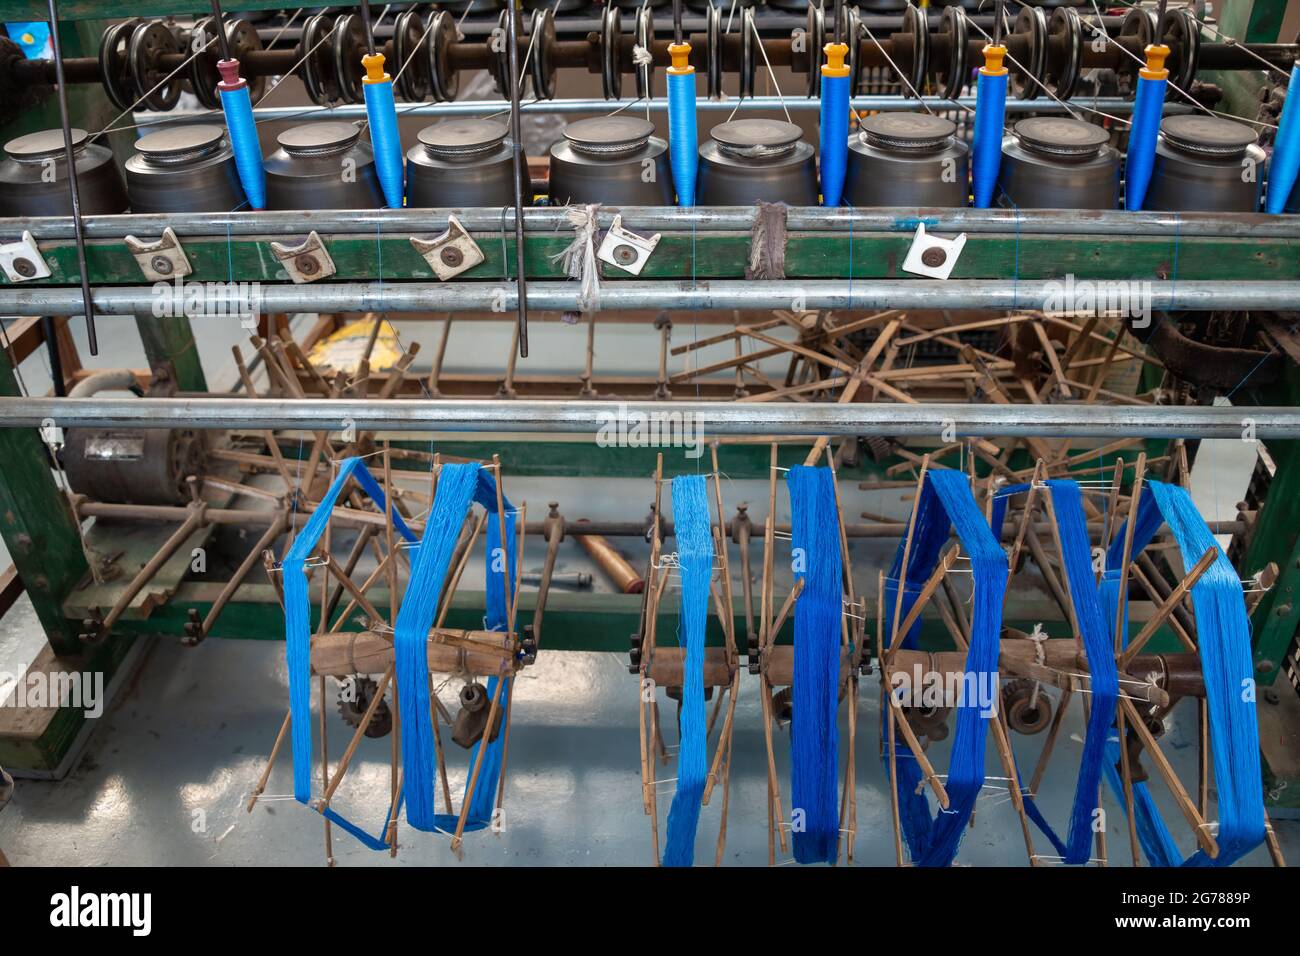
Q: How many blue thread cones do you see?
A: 7